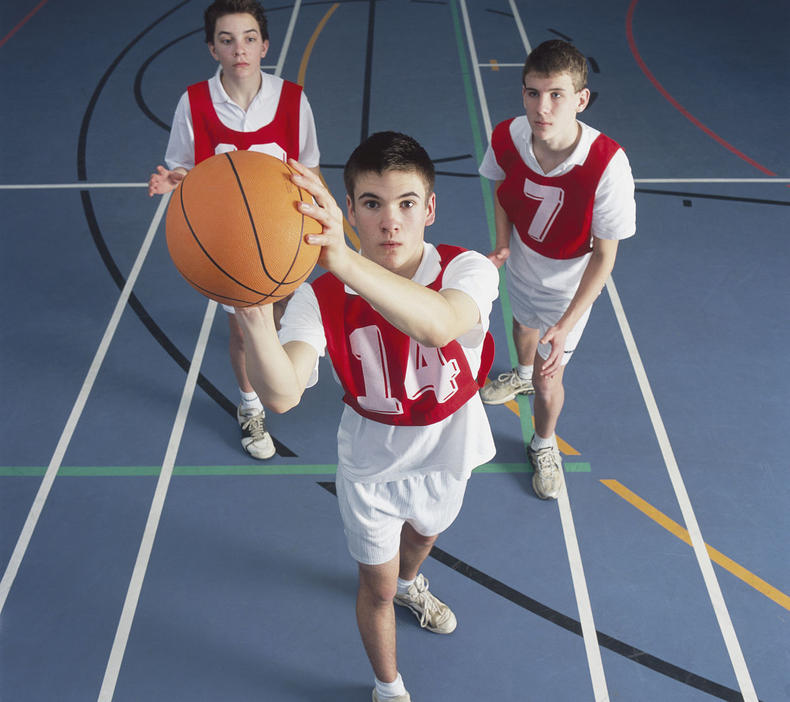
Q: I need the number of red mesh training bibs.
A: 3